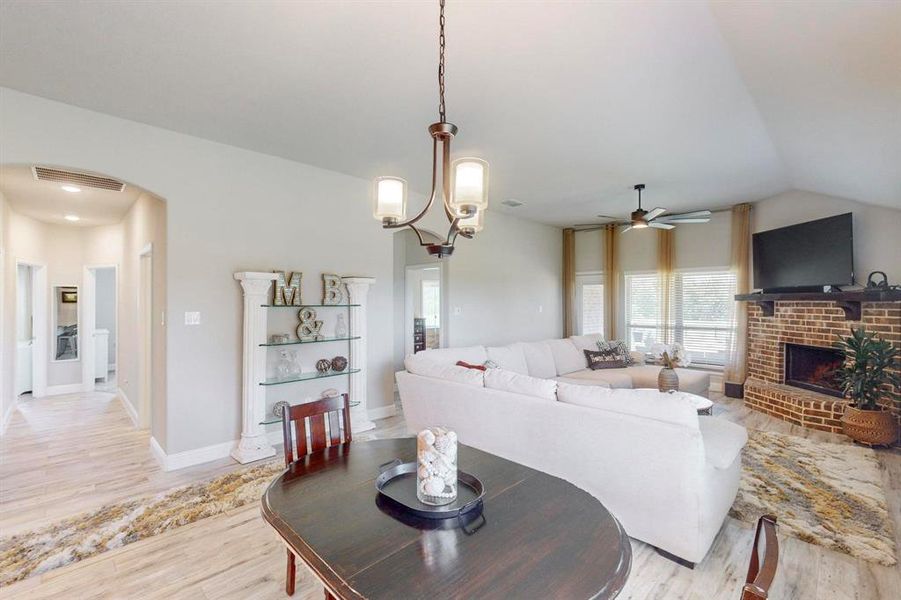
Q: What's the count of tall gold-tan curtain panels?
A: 4